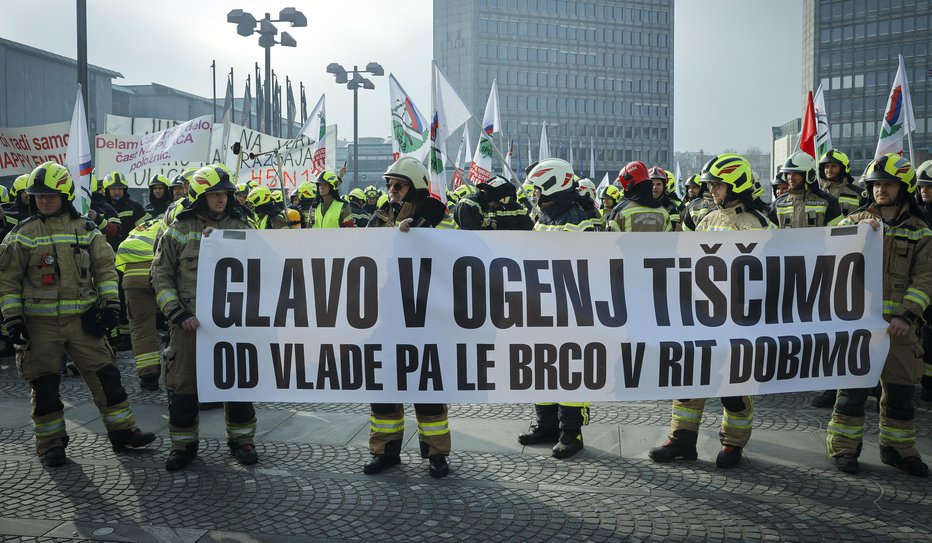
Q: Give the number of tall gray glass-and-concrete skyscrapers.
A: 2